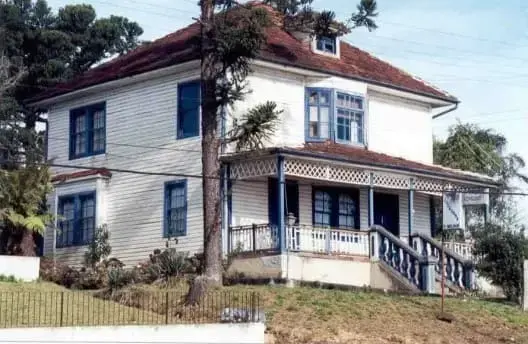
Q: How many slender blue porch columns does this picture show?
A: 4